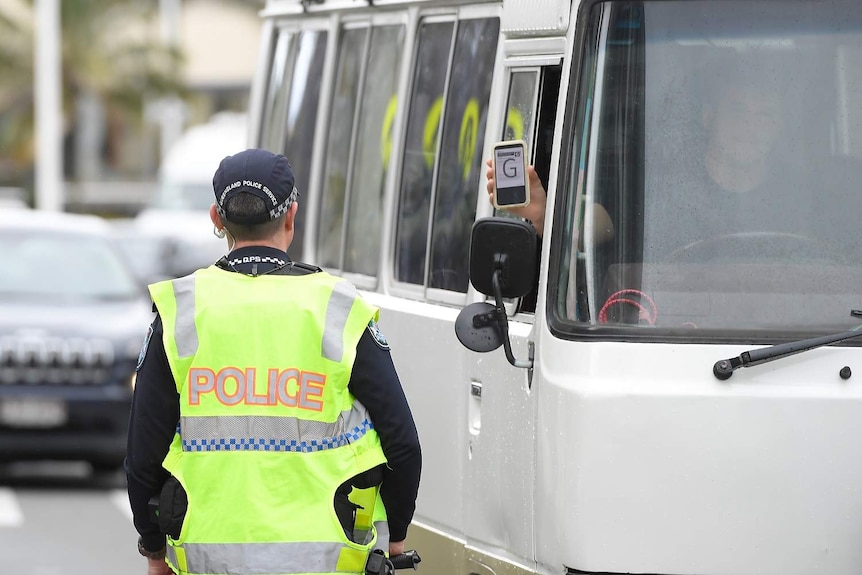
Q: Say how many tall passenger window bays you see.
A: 3